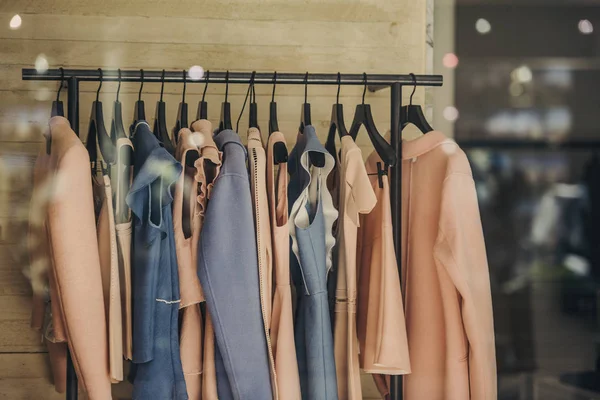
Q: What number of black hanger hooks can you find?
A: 14